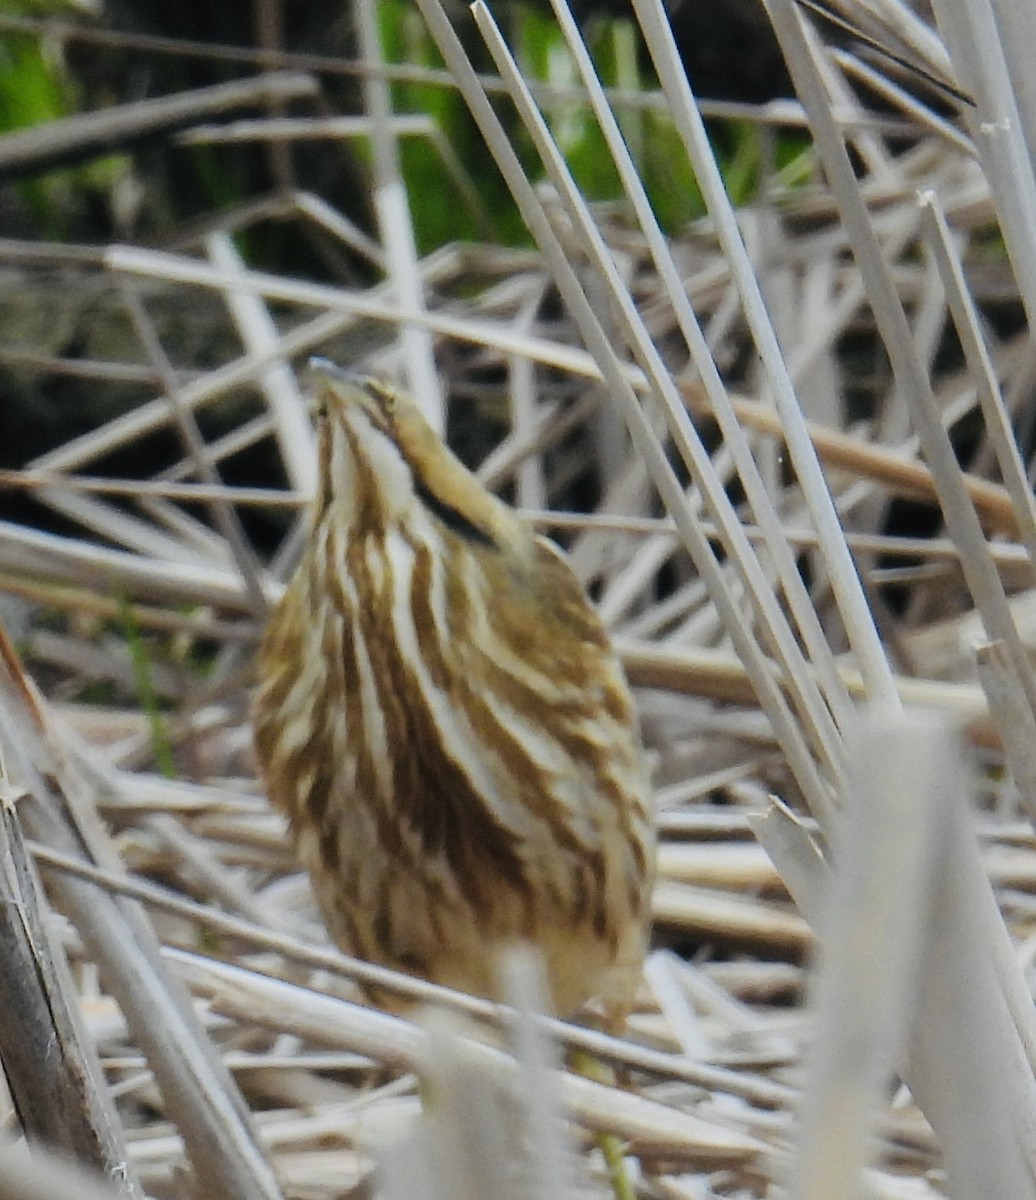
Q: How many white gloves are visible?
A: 0